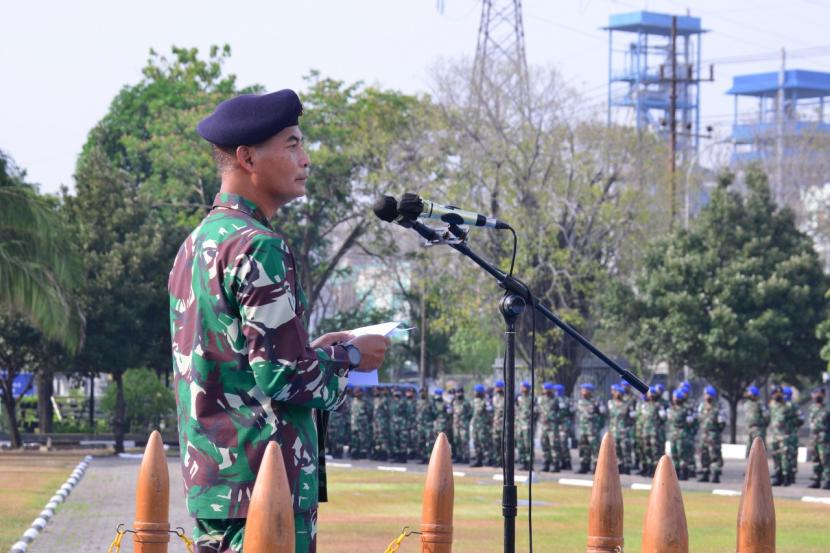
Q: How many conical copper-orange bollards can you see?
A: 6